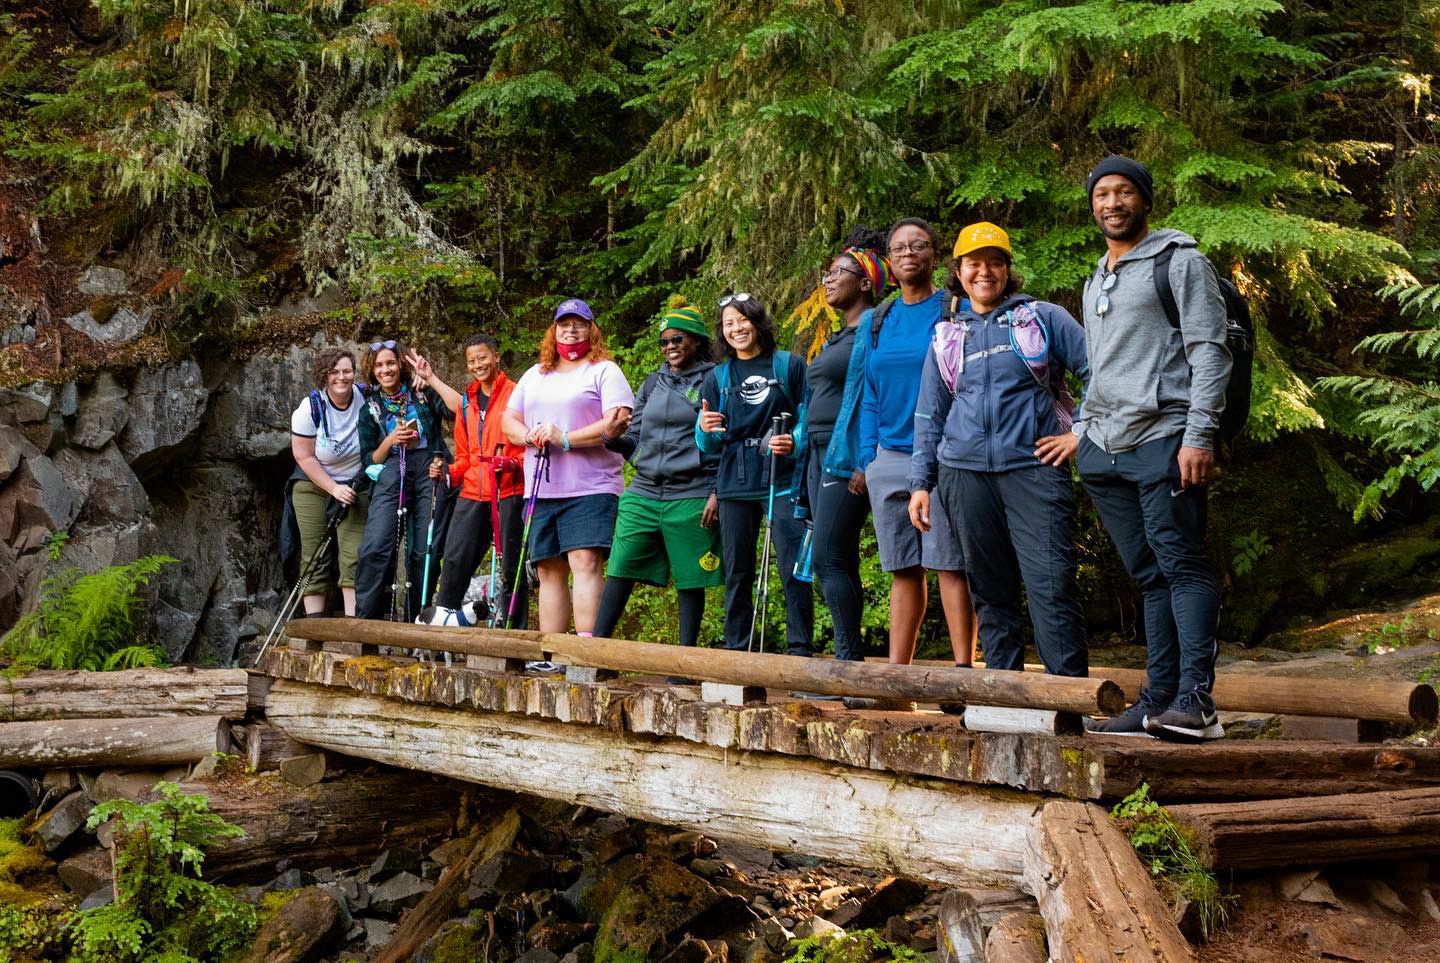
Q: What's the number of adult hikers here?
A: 10